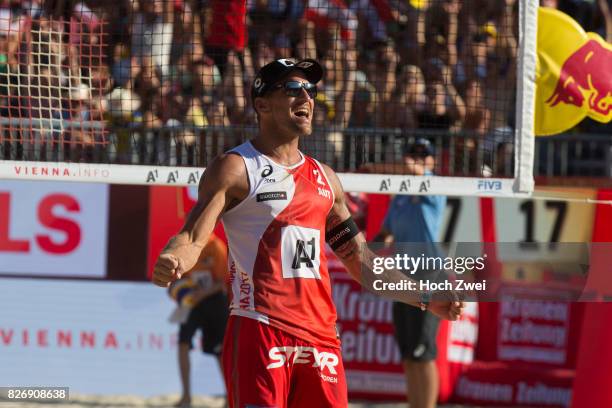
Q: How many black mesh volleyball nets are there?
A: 1